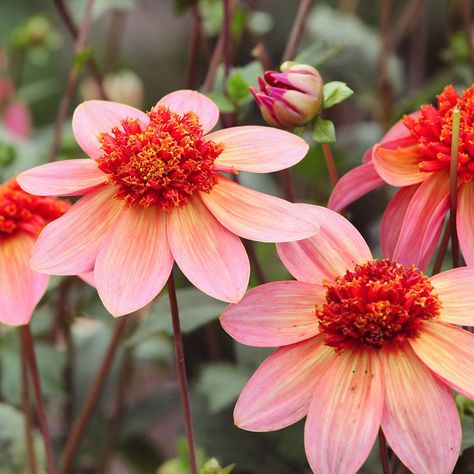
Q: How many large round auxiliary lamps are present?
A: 0